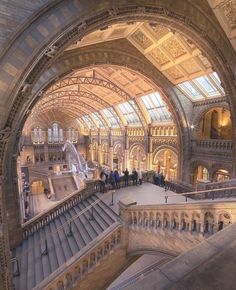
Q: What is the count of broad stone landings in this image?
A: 1